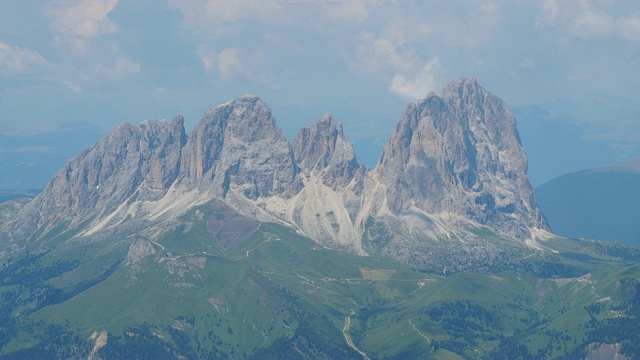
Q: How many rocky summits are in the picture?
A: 4